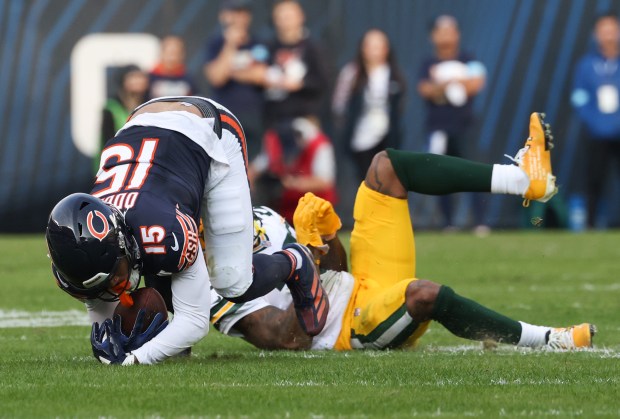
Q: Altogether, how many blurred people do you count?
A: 8